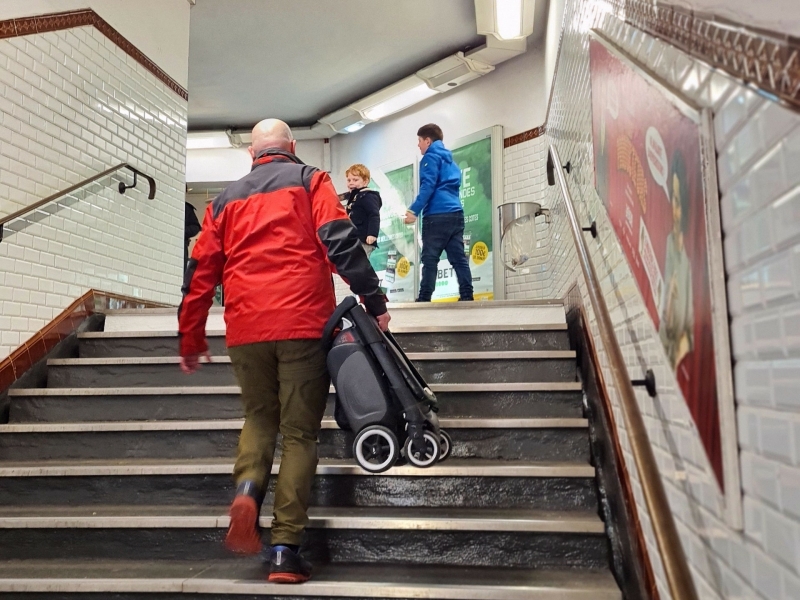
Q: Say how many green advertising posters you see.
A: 2